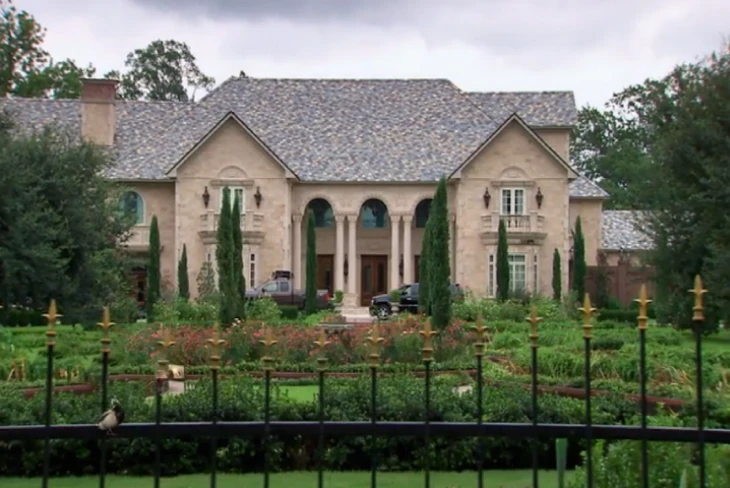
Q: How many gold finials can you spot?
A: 13